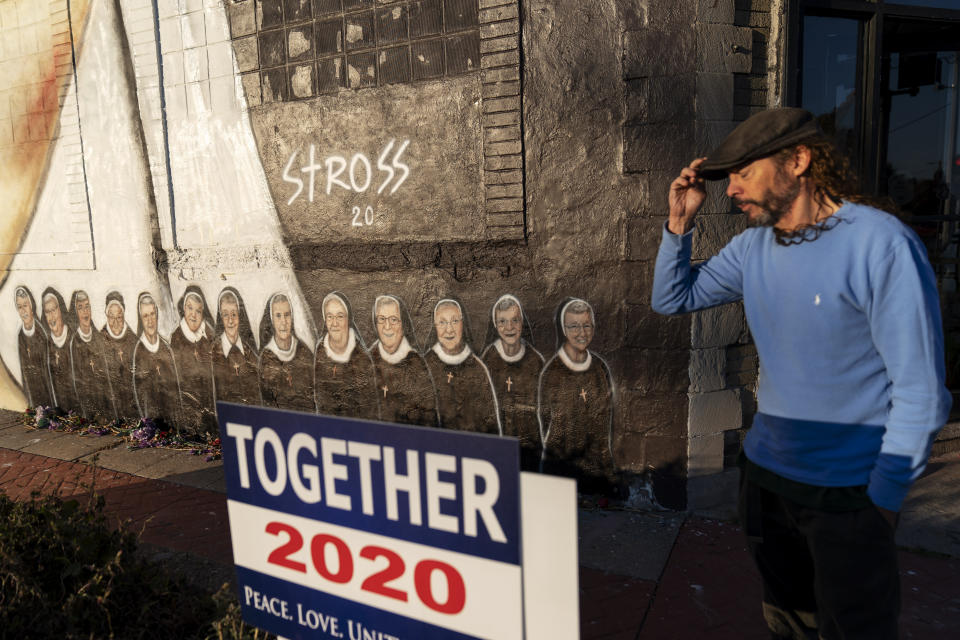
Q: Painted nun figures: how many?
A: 13